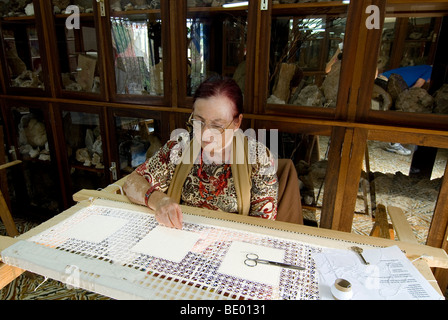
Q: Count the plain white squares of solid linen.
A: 3